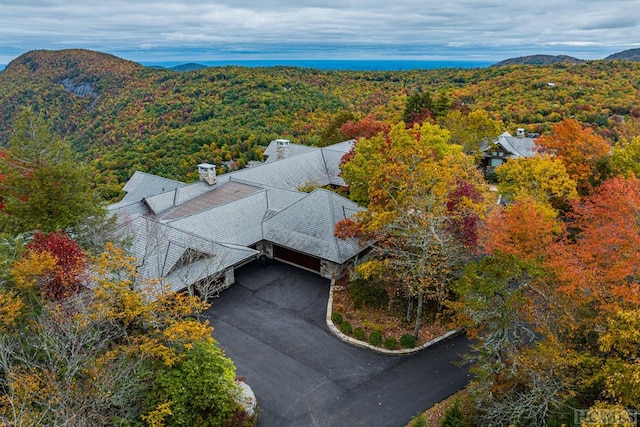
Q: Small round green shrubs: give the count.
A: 6